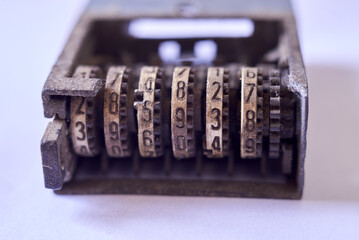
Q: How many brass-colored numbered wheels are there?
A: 6